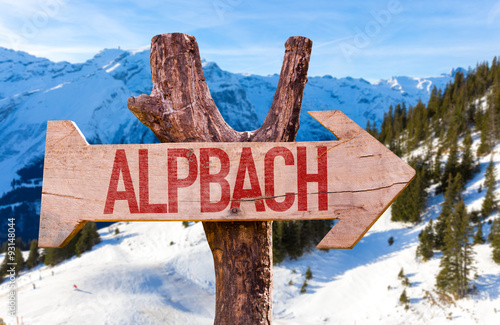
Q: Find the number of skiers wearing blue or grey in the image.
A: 3